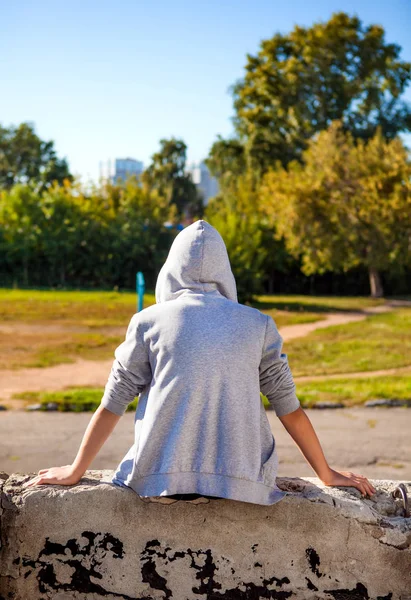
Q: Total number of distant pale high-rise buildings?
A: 2